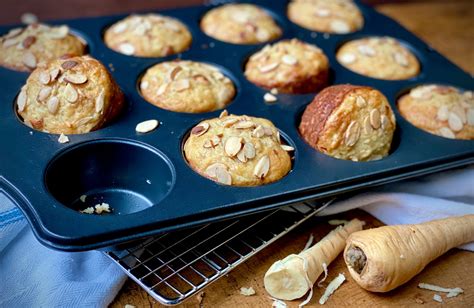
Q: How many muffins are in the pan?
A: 11